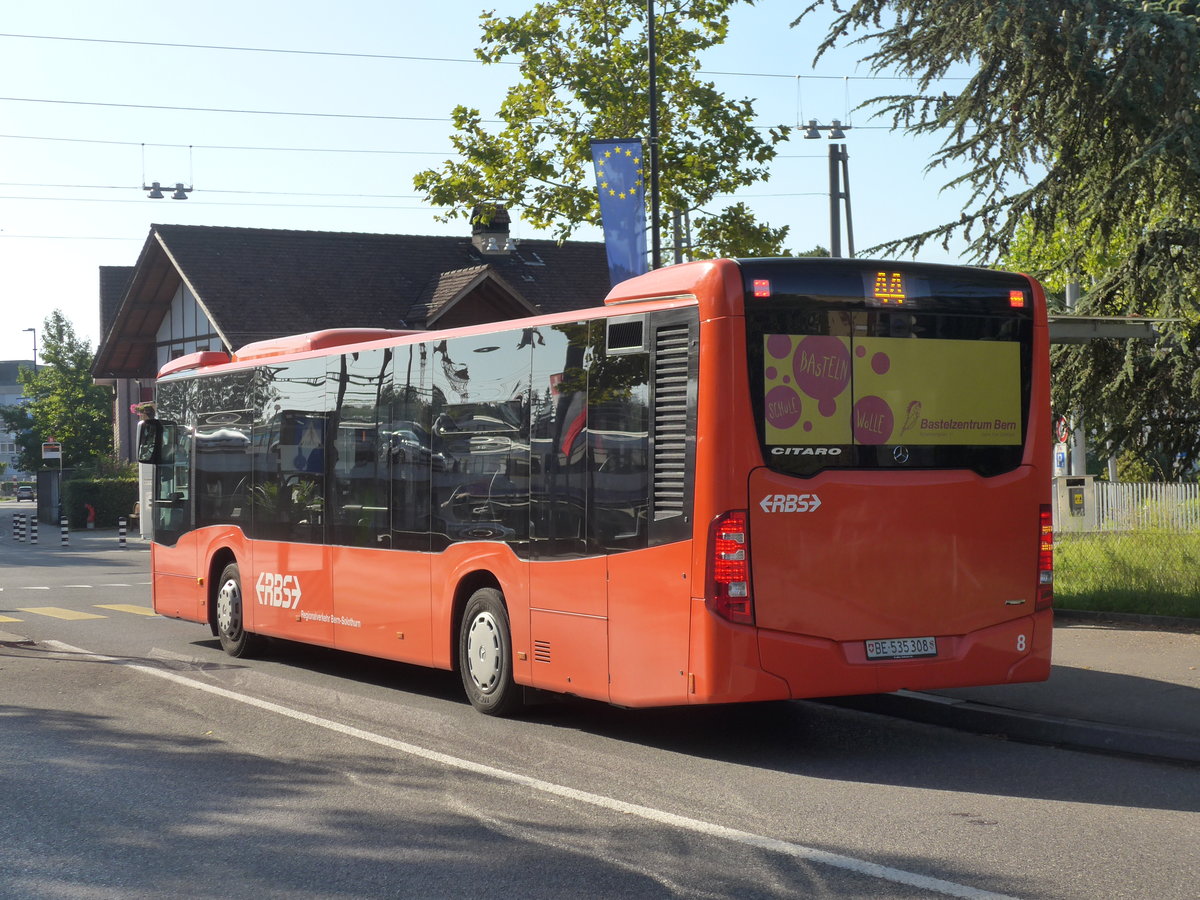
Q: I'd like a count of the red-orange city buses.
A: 1